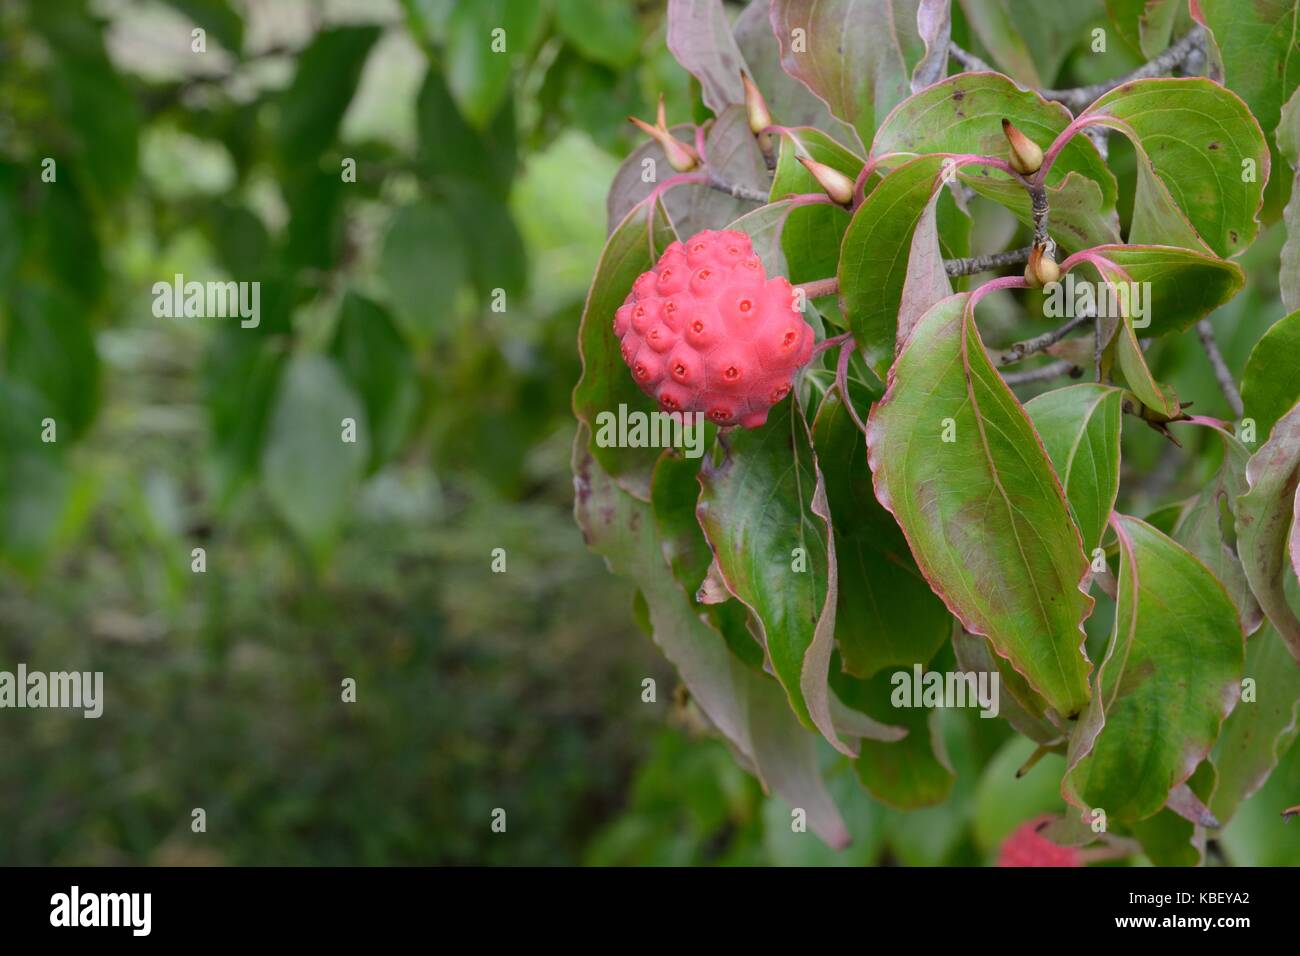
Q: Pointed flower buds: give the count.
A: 5